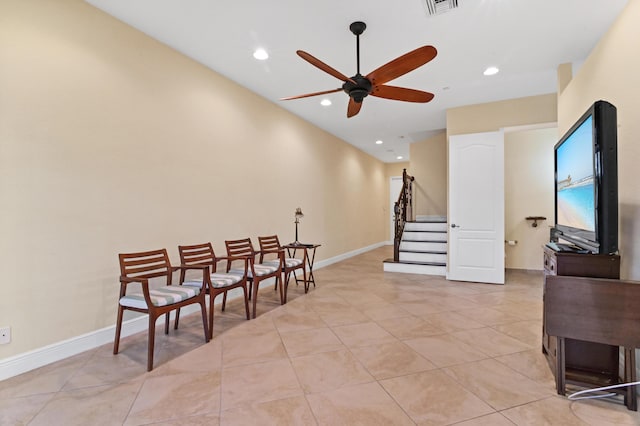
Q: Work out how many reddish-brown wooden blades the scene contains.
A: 5